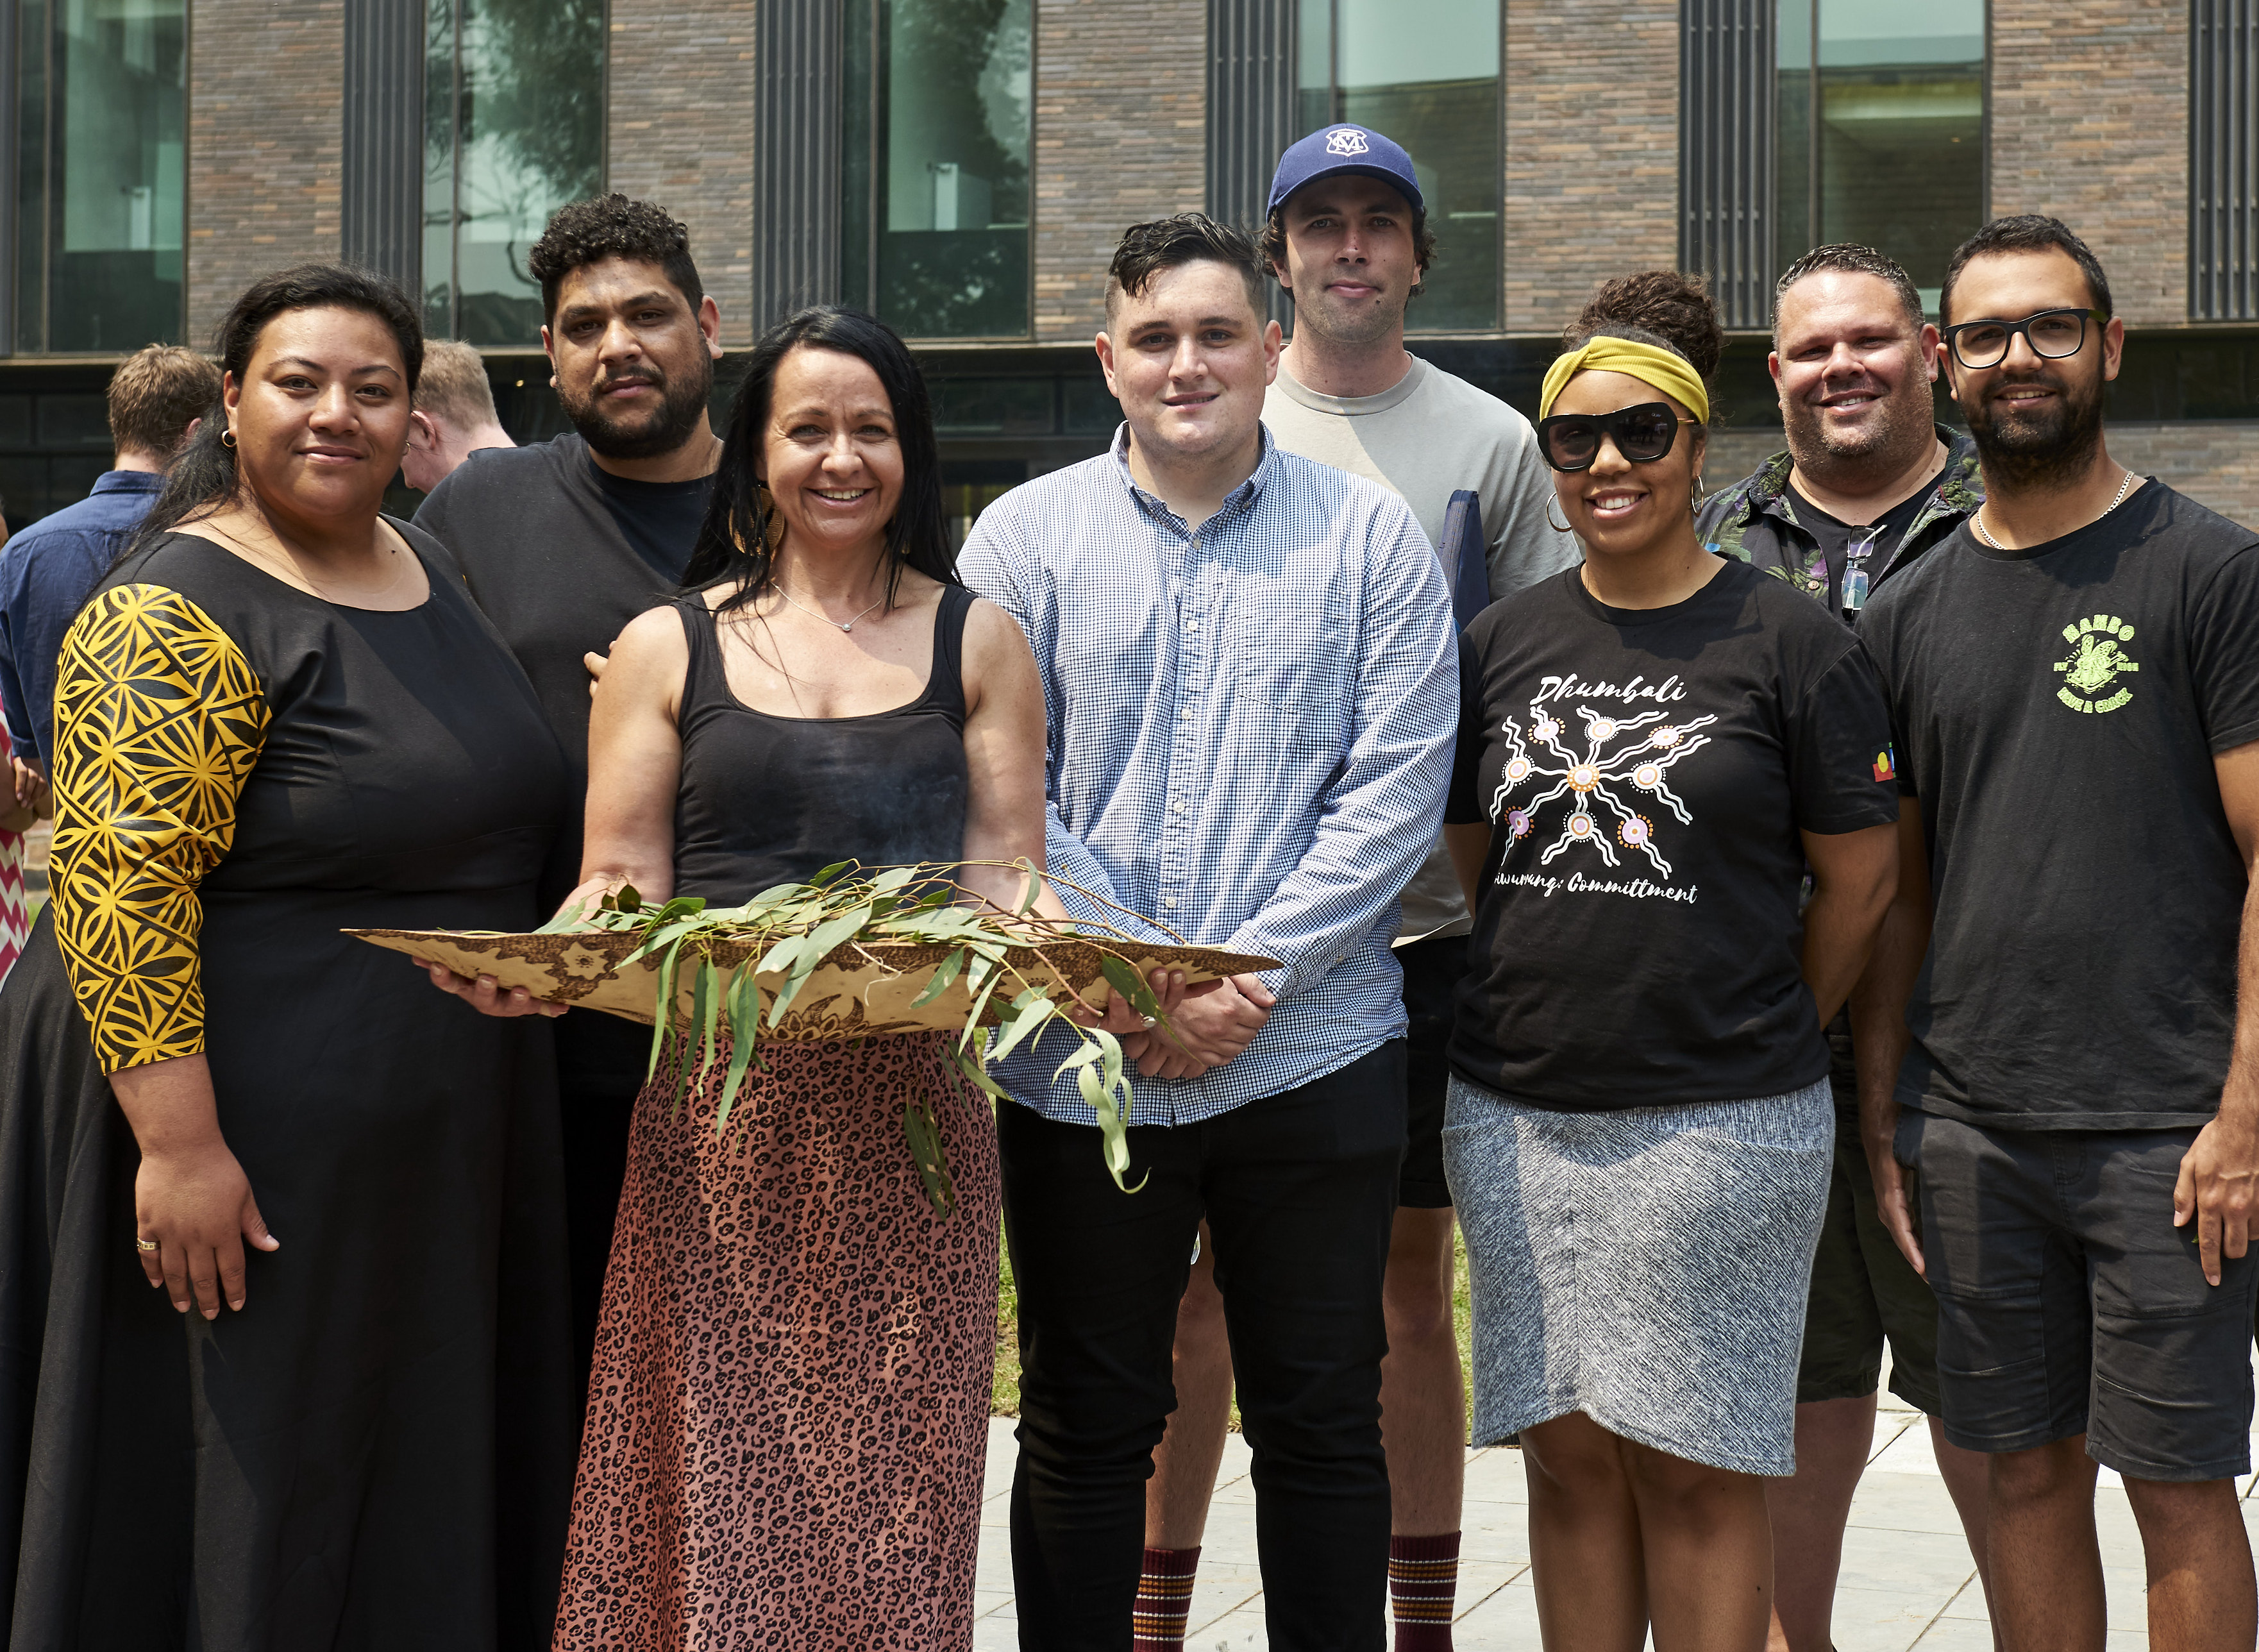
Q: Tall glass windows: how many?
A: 5